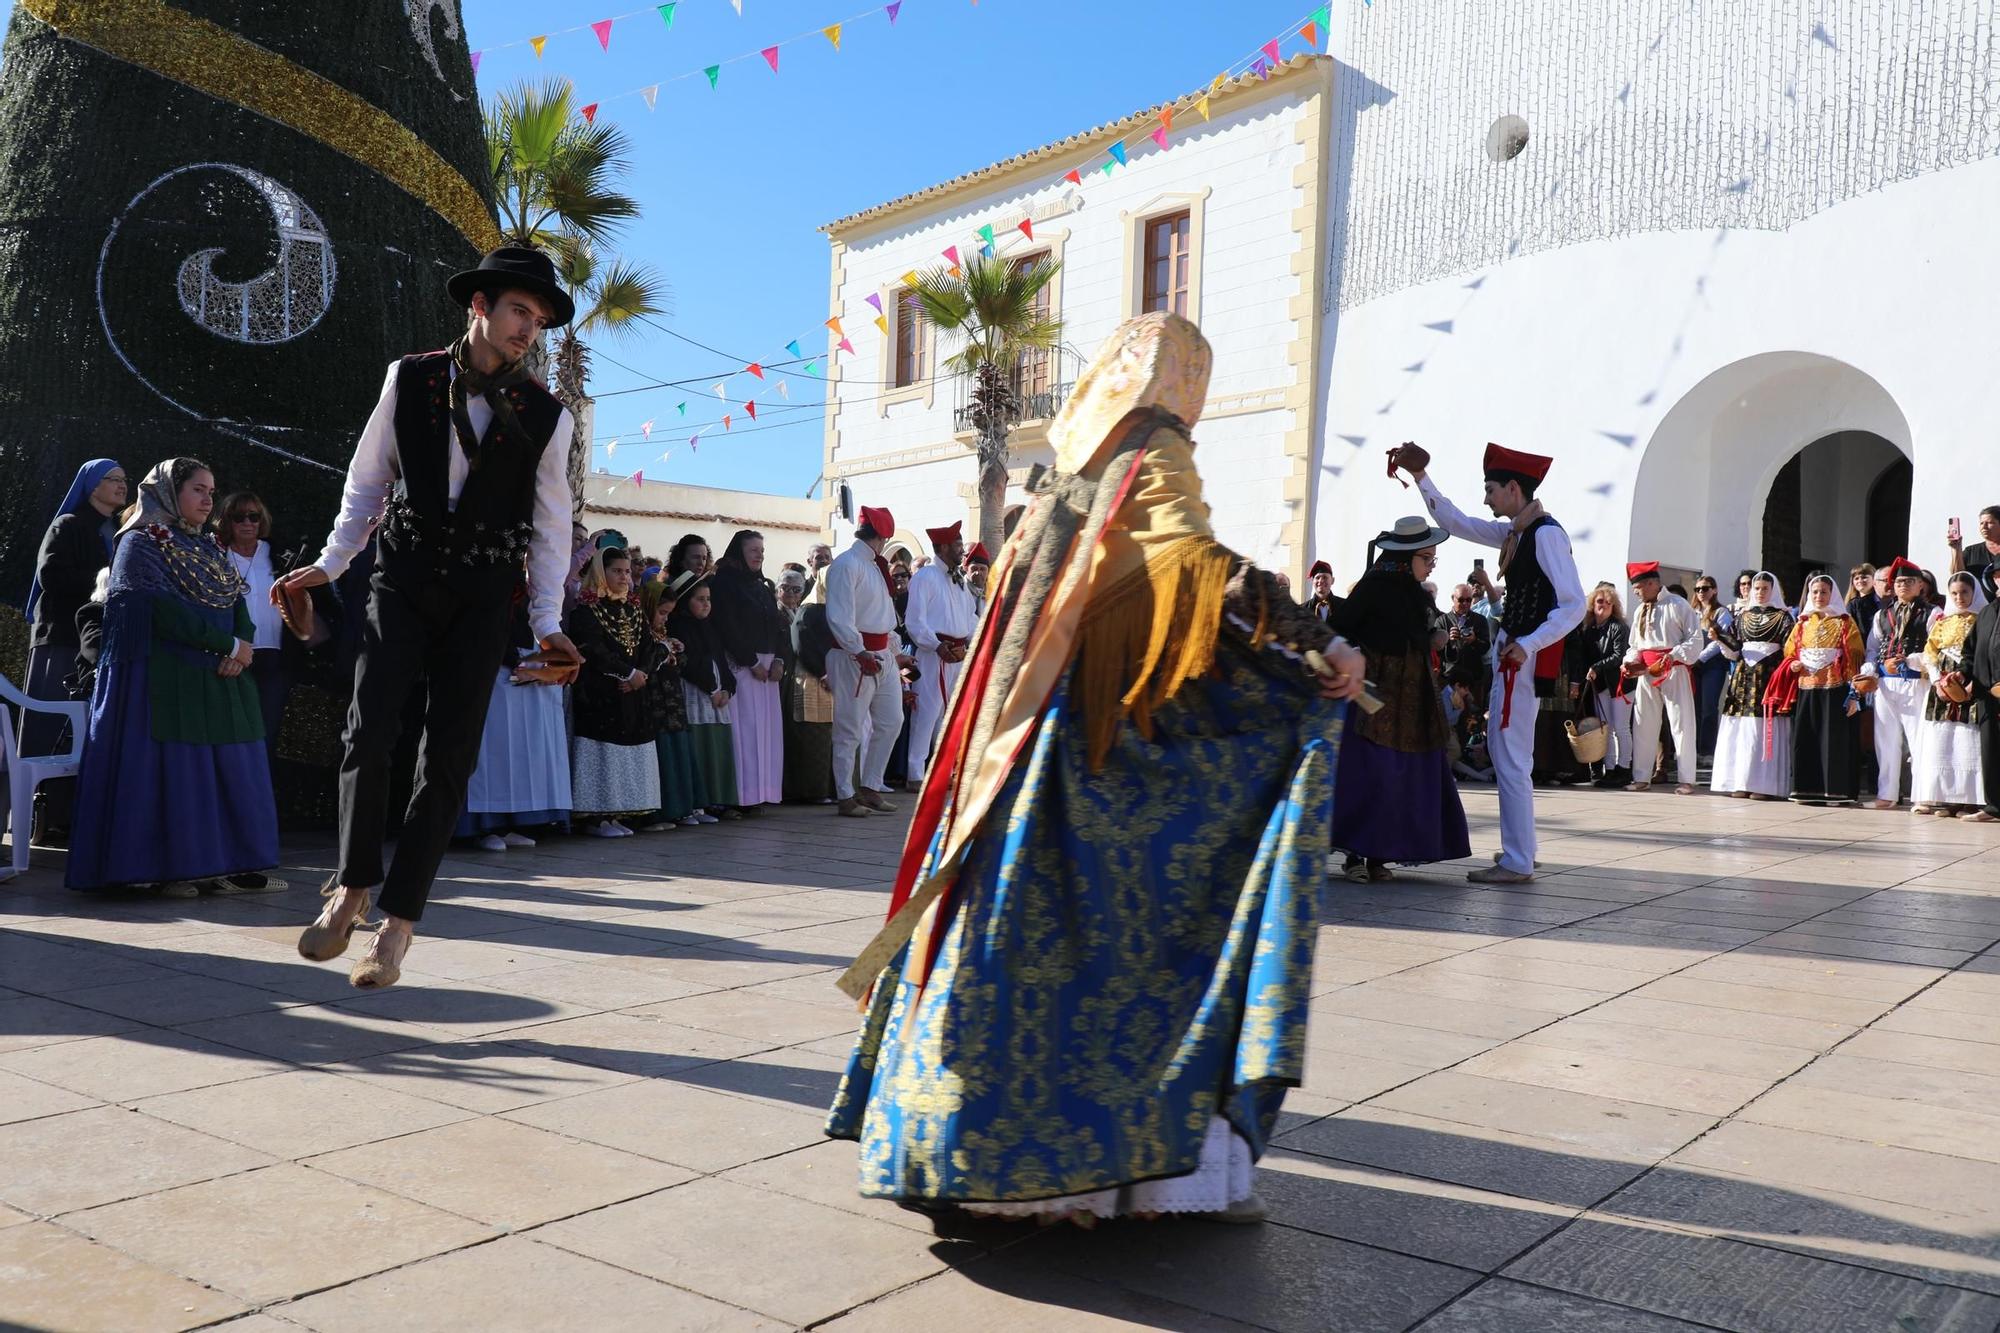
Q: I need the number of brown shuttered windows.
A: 3